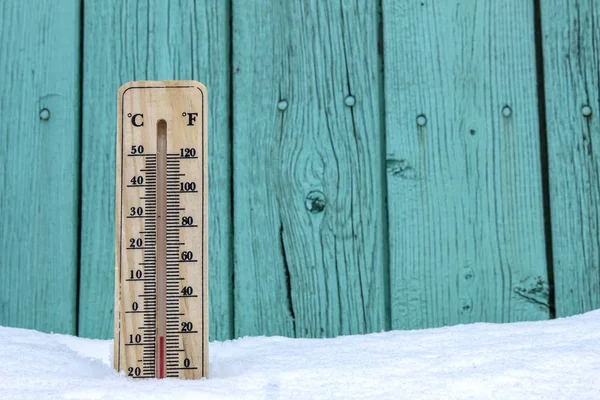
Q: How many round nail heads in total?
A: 6